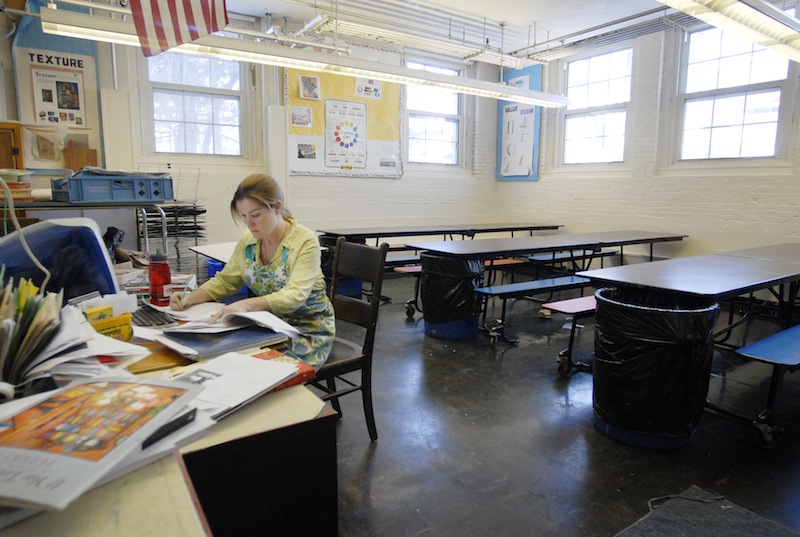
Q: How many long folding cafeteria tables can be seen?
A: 3